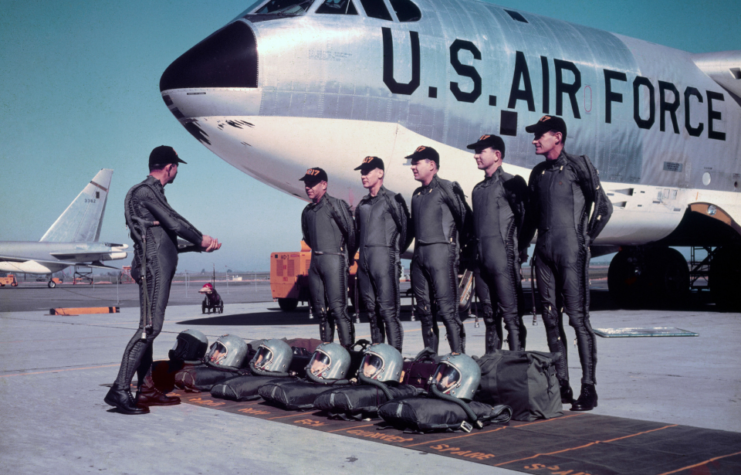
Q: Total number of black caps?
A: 6